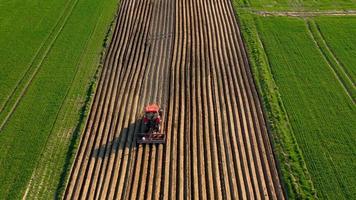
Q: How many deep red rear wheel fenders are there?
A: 2